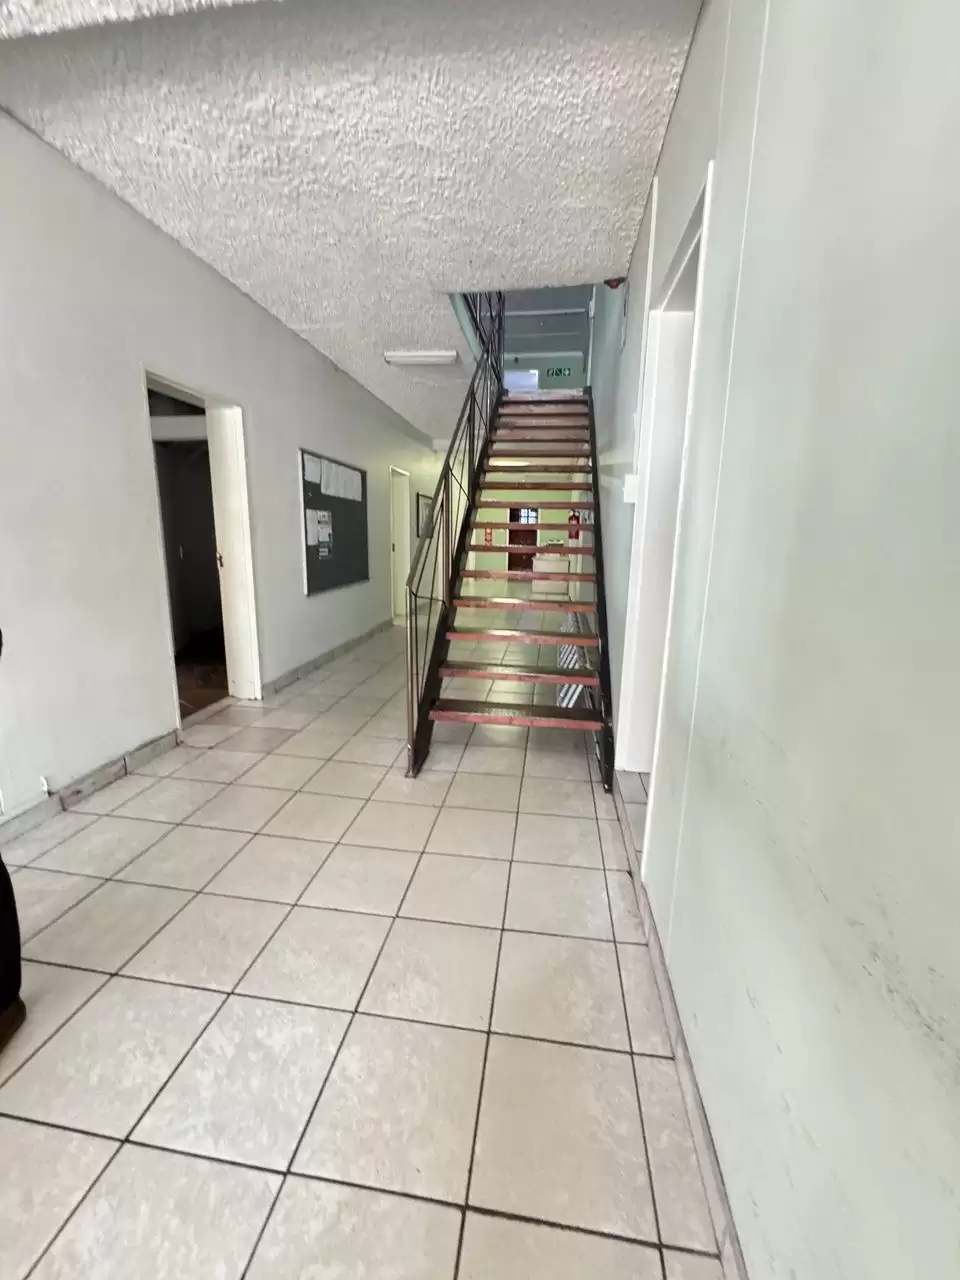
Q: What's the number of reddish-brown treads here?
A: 15